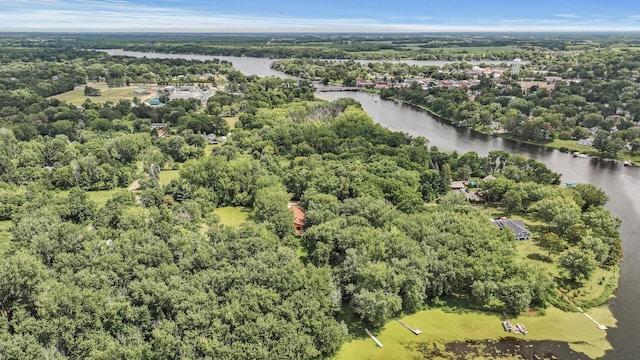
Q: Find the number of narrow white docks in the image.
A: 3